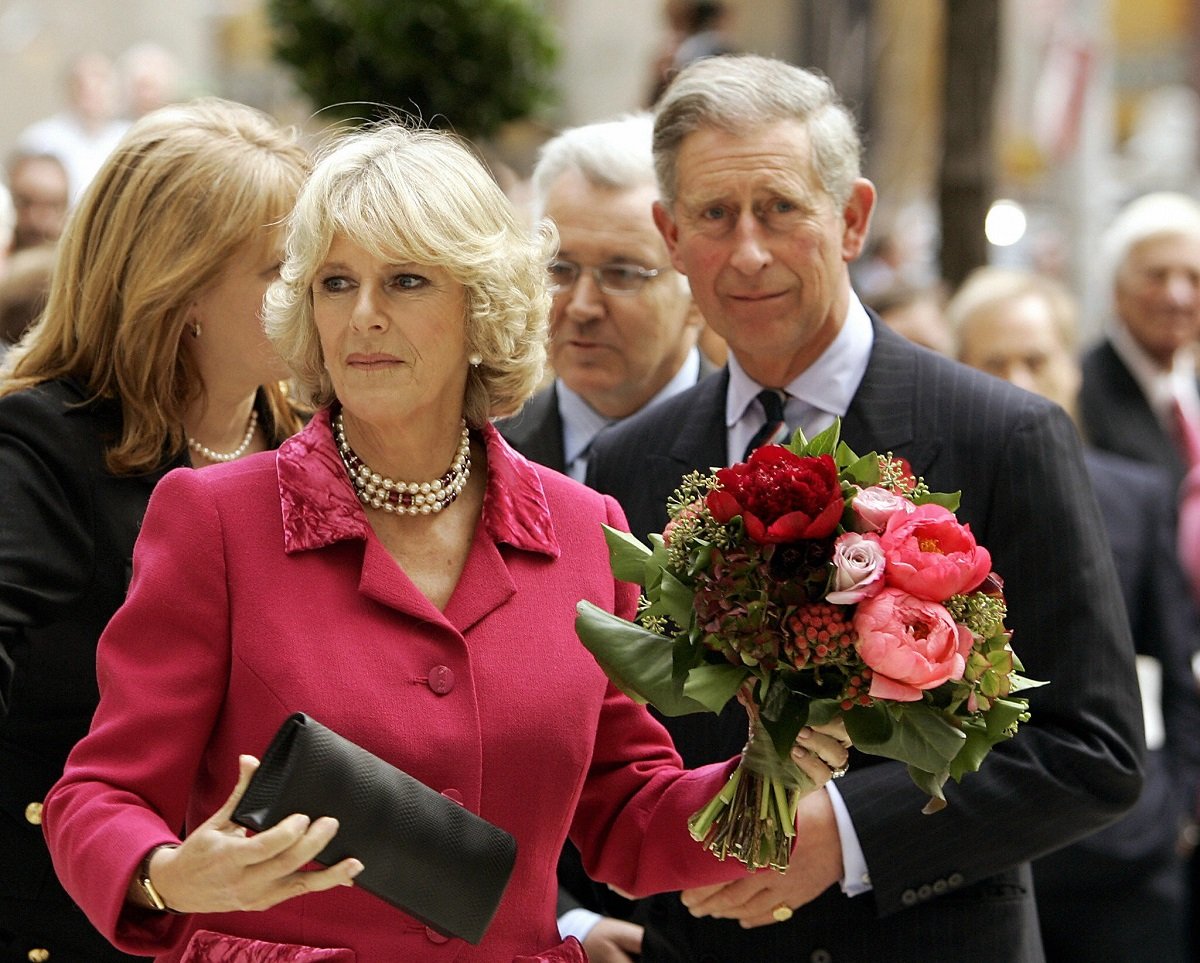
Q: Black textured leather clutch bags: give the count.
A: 1